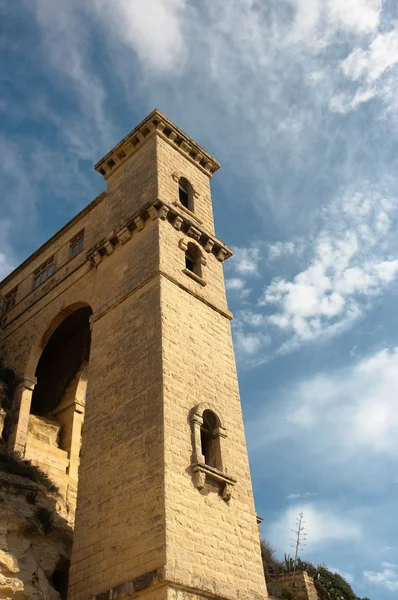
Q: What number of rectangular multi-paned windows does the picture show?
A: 3